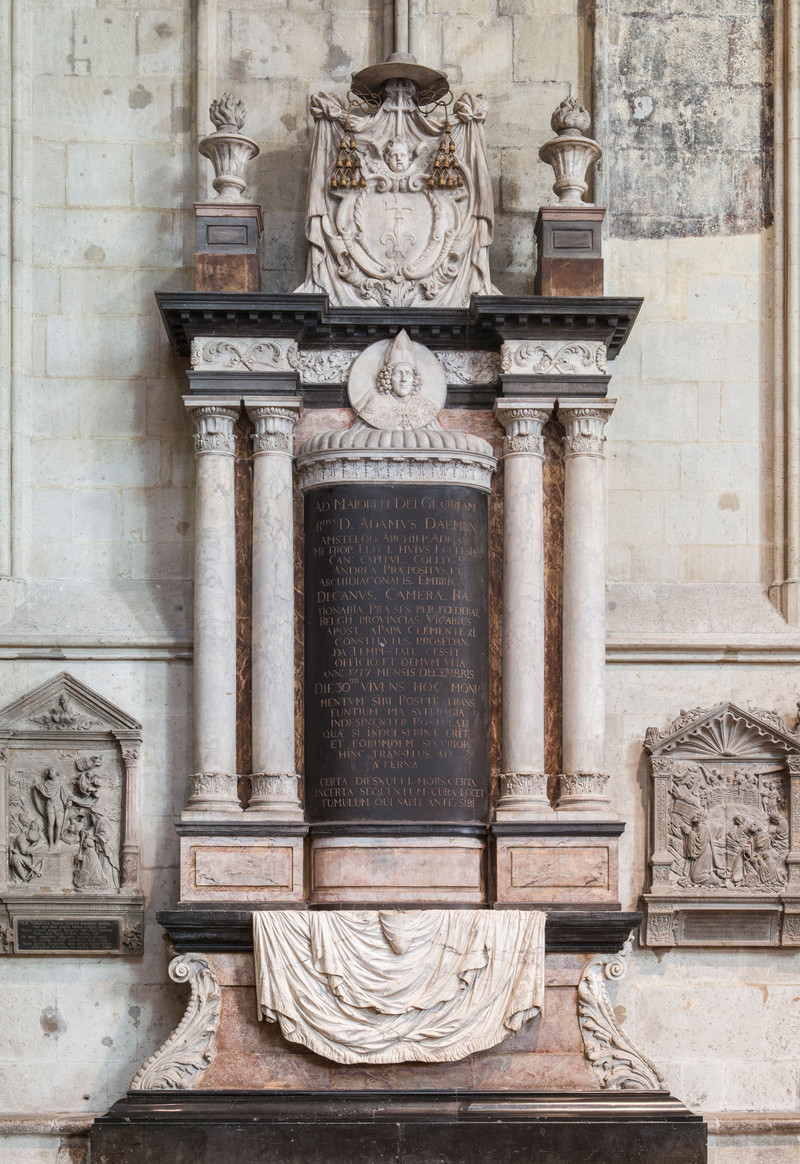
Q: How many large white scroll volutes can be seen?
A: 2